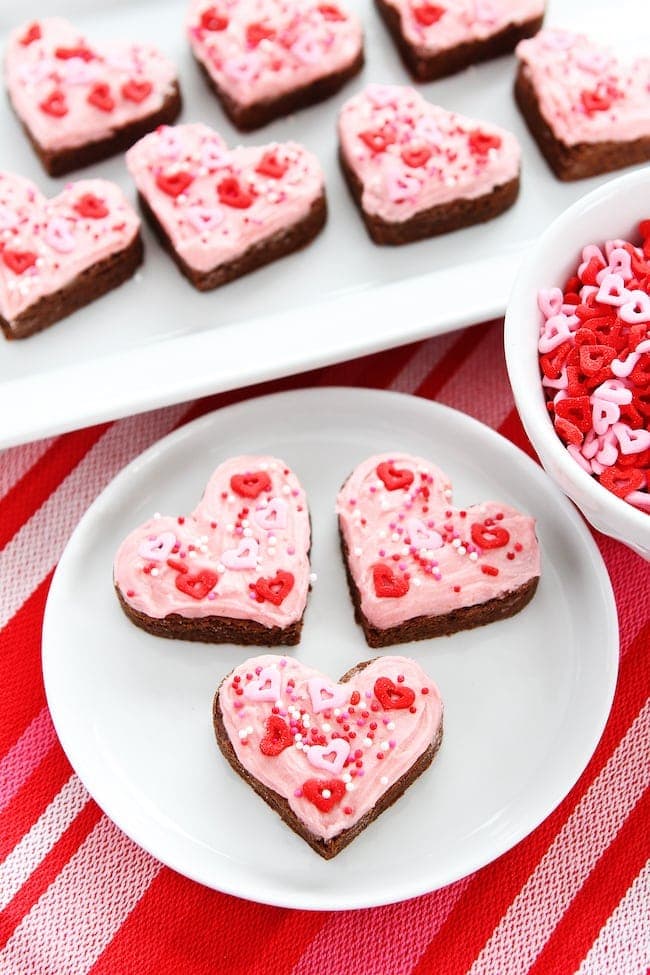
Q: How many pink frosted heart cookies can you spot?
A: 10